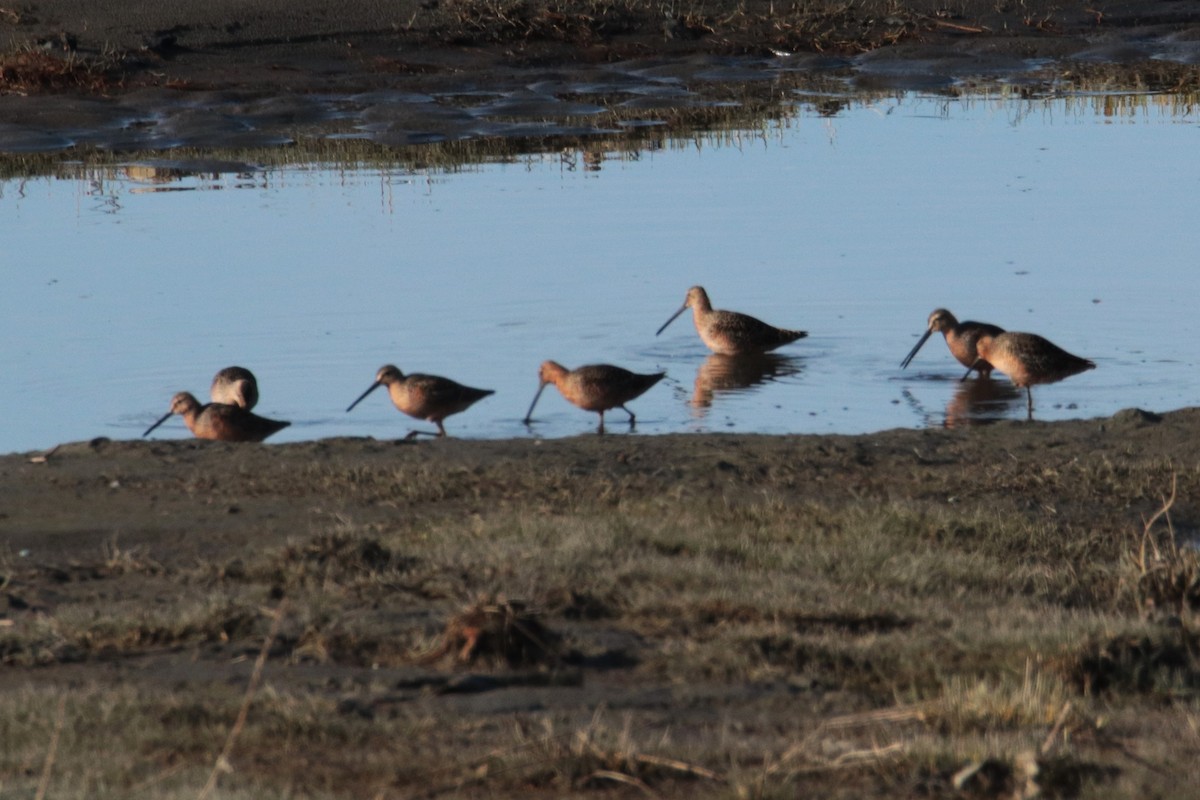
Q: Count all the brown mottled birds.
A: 7